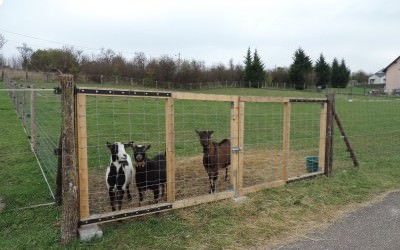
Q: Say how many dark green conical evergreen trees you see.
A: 6